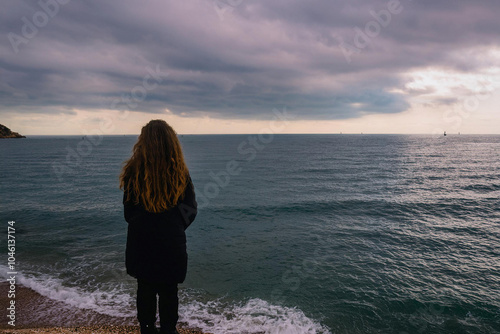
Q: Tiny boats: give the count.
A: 4